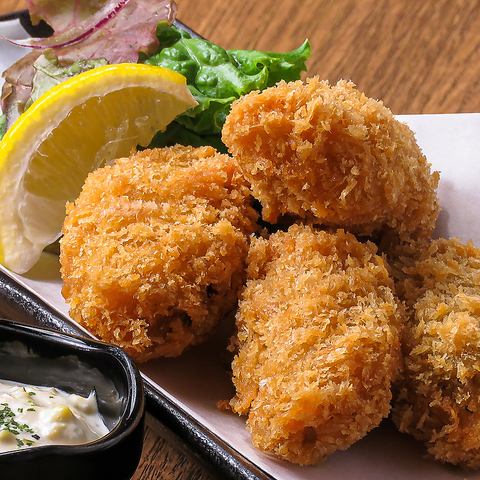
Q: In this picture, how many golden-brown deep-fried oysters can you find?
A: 4